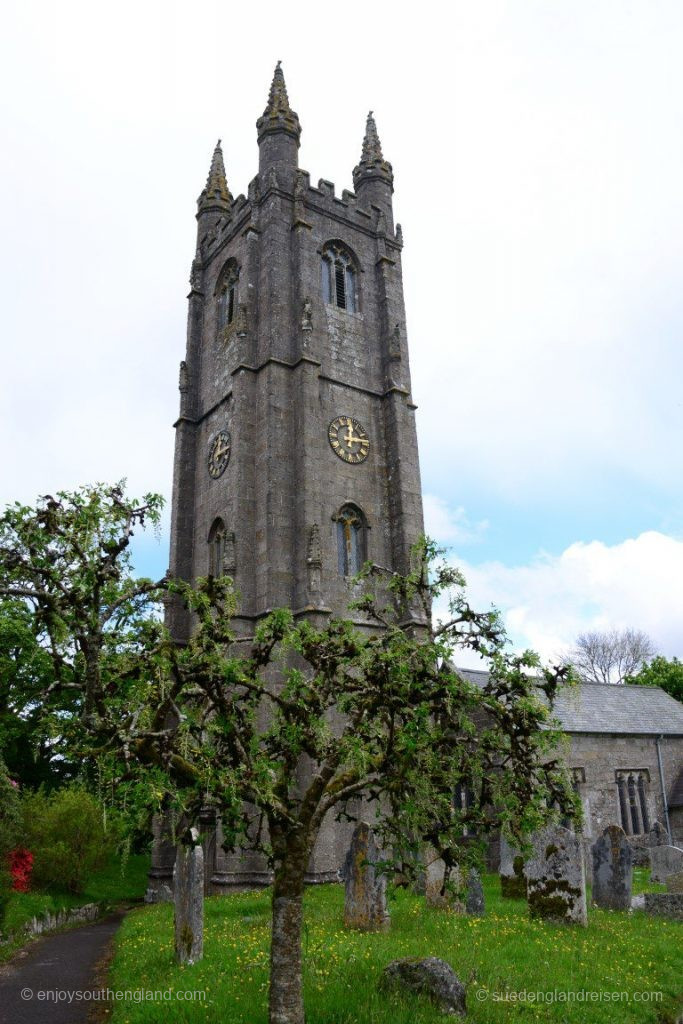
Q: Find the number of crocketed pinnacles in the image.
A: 3